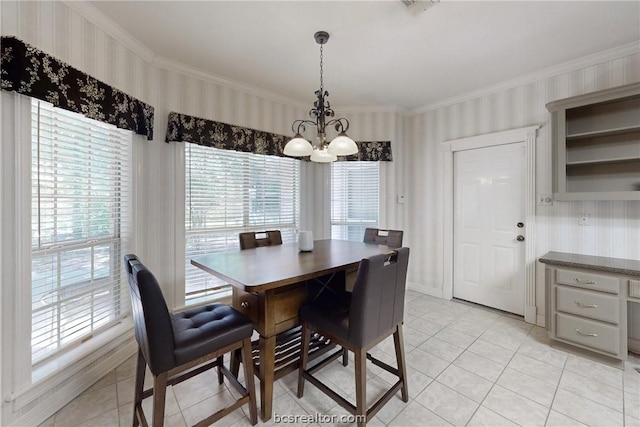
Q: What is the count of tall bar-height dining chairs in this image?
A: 4